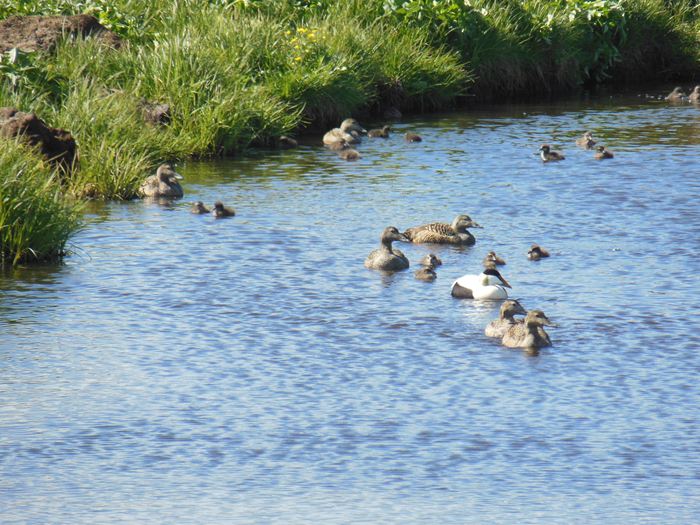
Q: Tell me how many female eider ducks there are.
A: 6